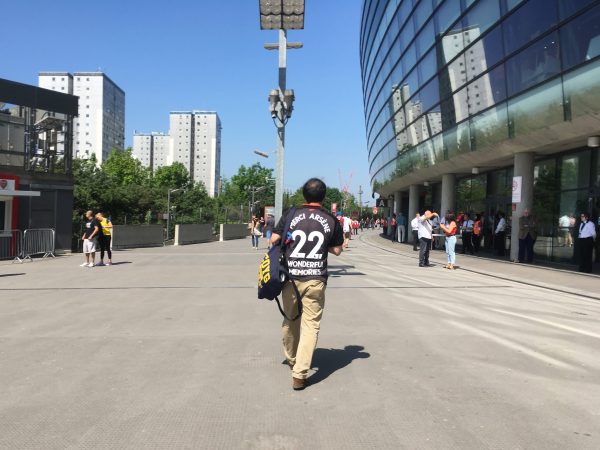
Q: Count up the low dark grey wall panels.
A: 3